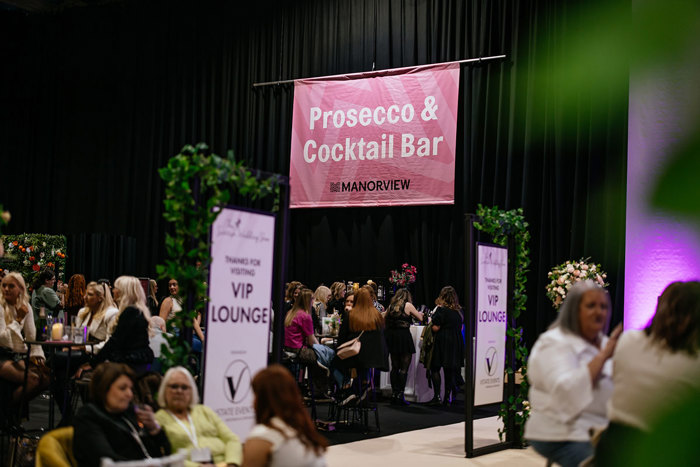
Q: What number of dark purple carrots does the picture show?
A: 0